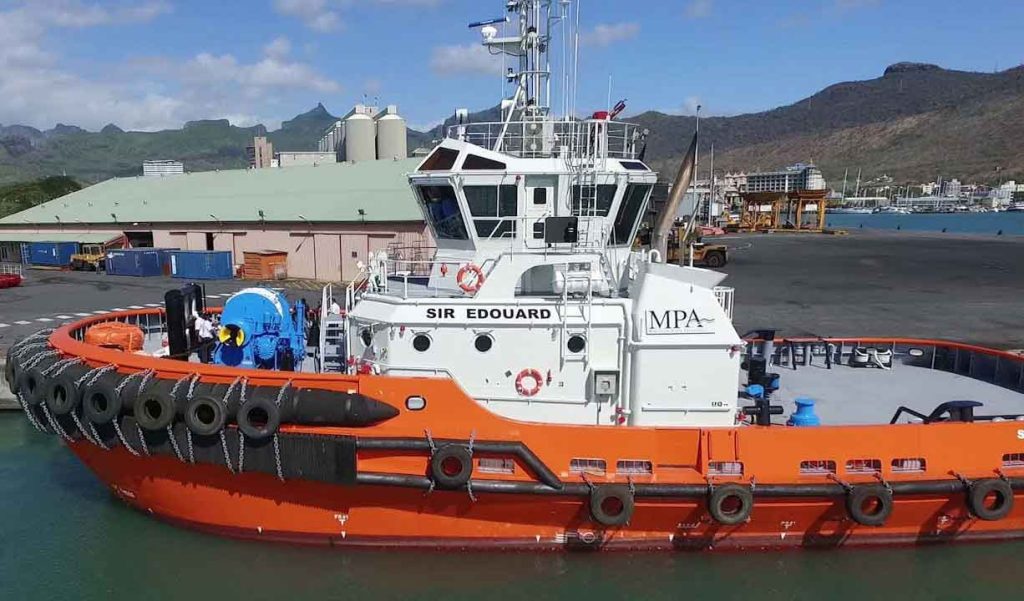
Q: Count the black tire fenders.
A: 12